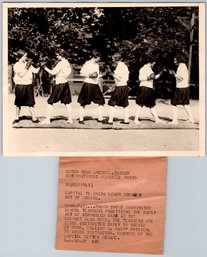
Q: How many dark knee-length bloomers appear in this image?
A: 6